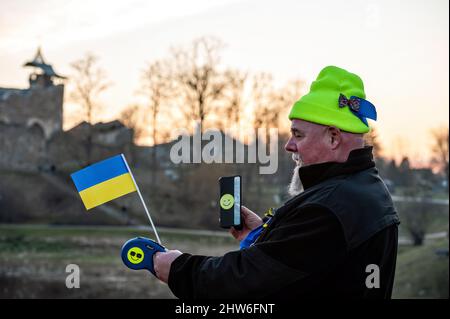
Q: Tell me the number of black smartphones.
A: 1